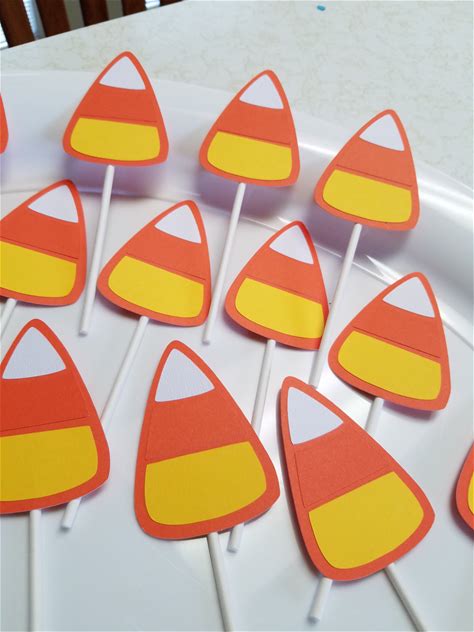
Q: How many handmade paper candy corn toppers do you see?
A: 12